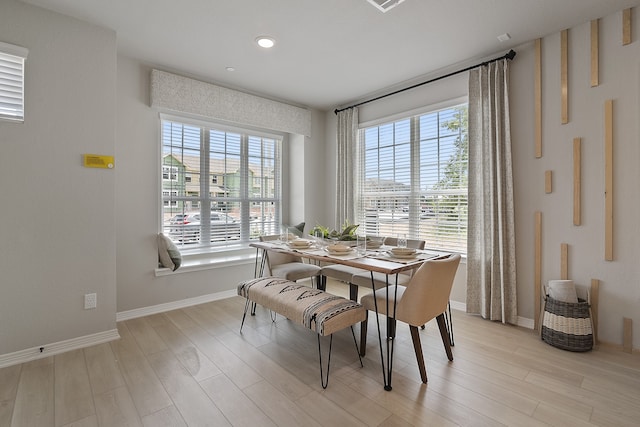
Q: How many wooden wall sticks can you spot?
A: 11